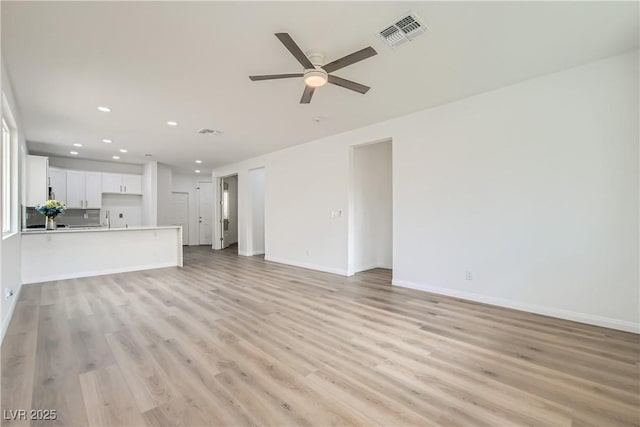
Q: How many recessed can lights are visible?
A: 9